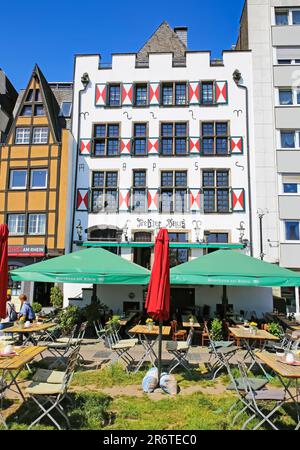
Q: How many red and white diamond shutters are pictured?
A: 15